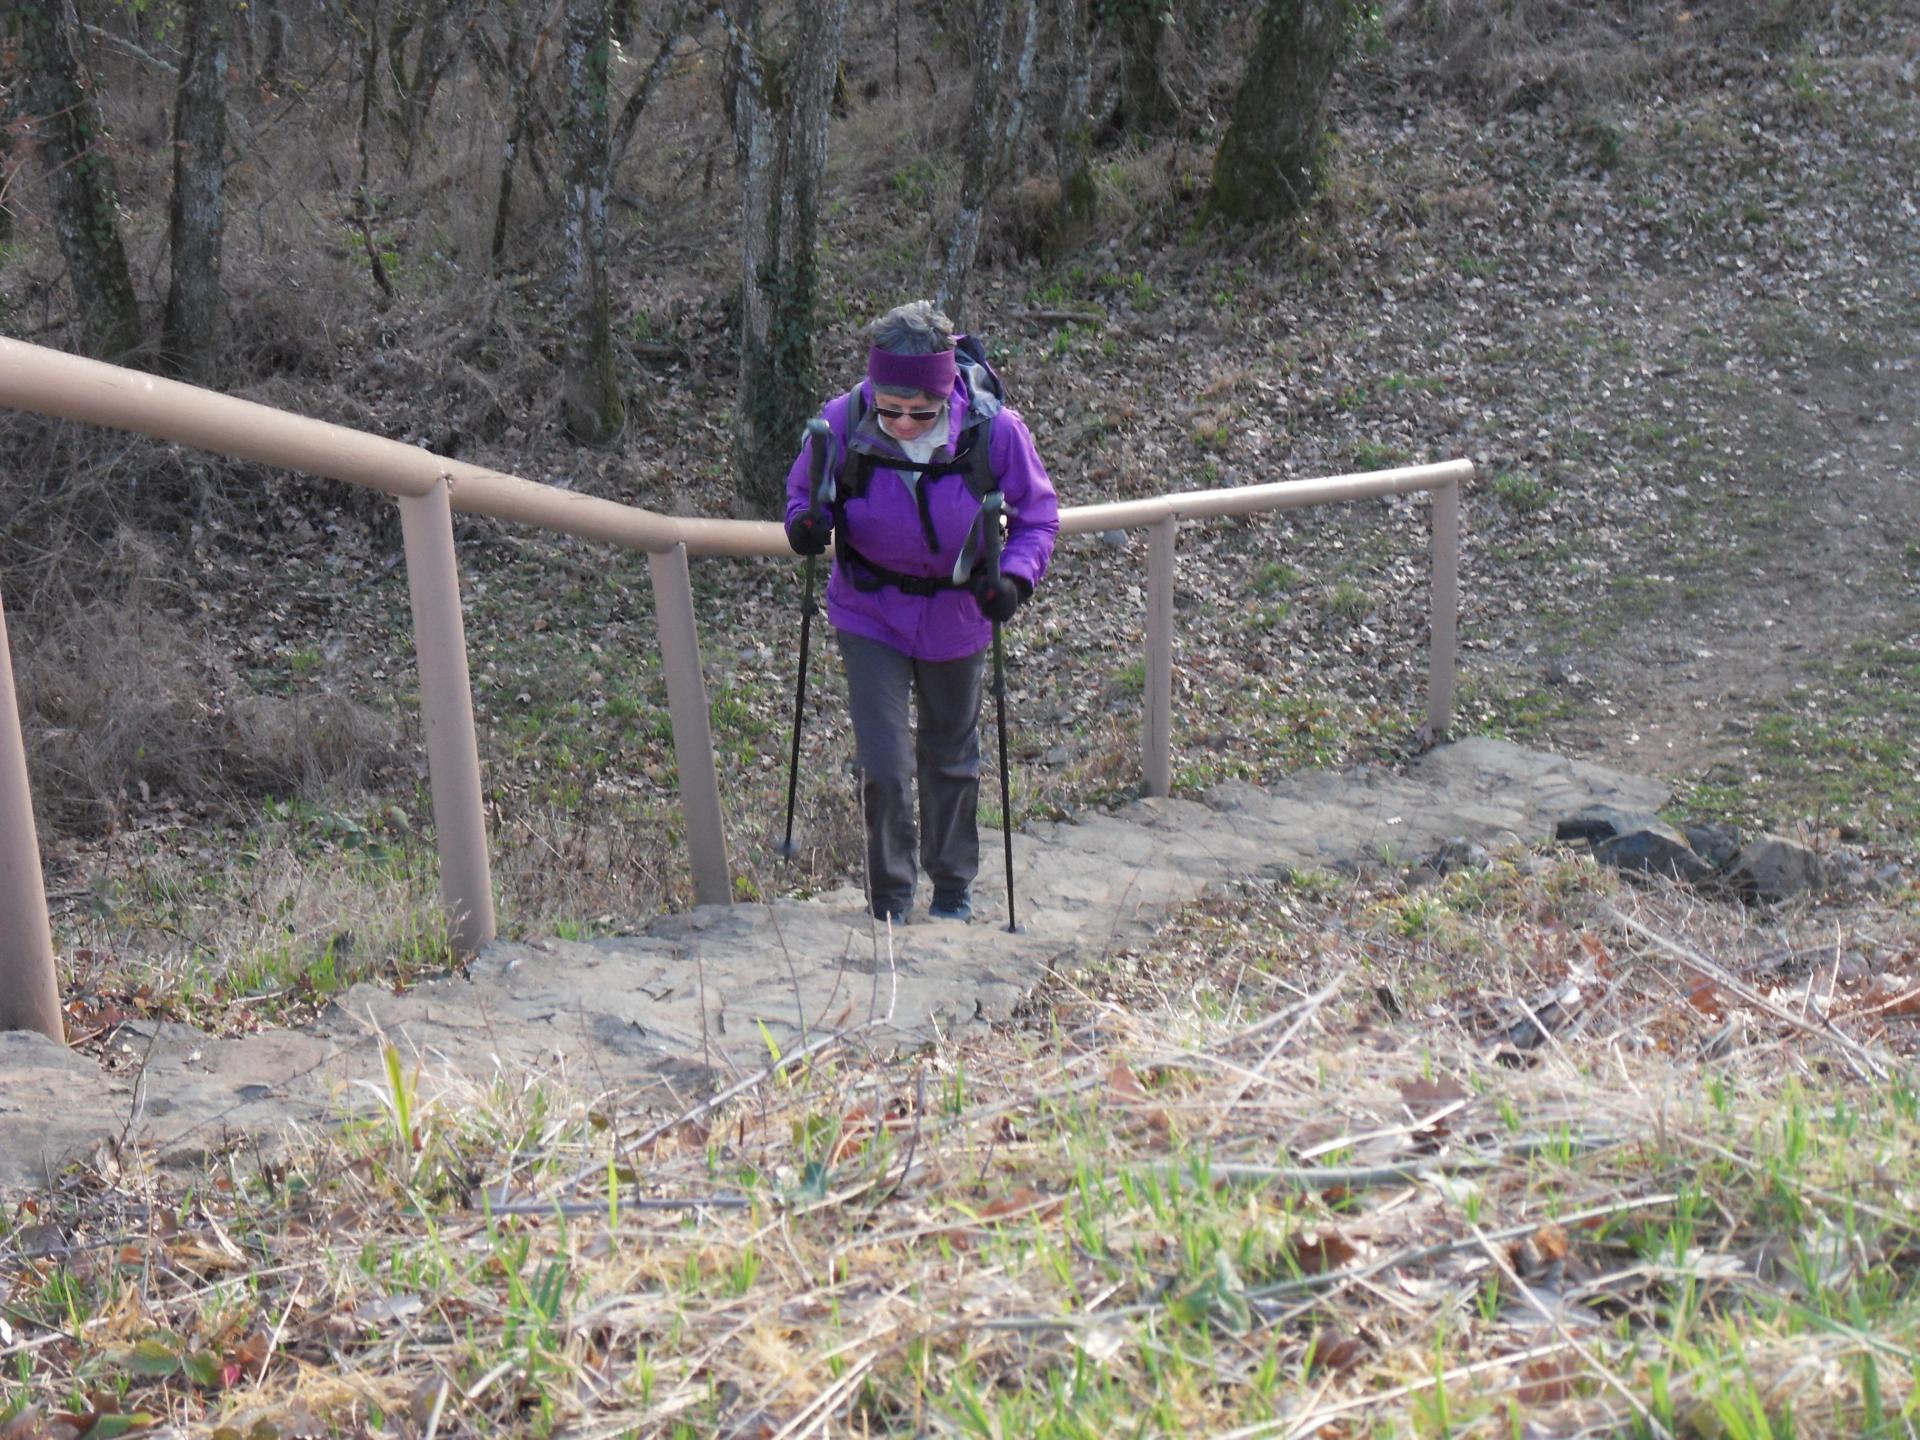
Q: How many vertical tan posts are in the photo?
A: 5